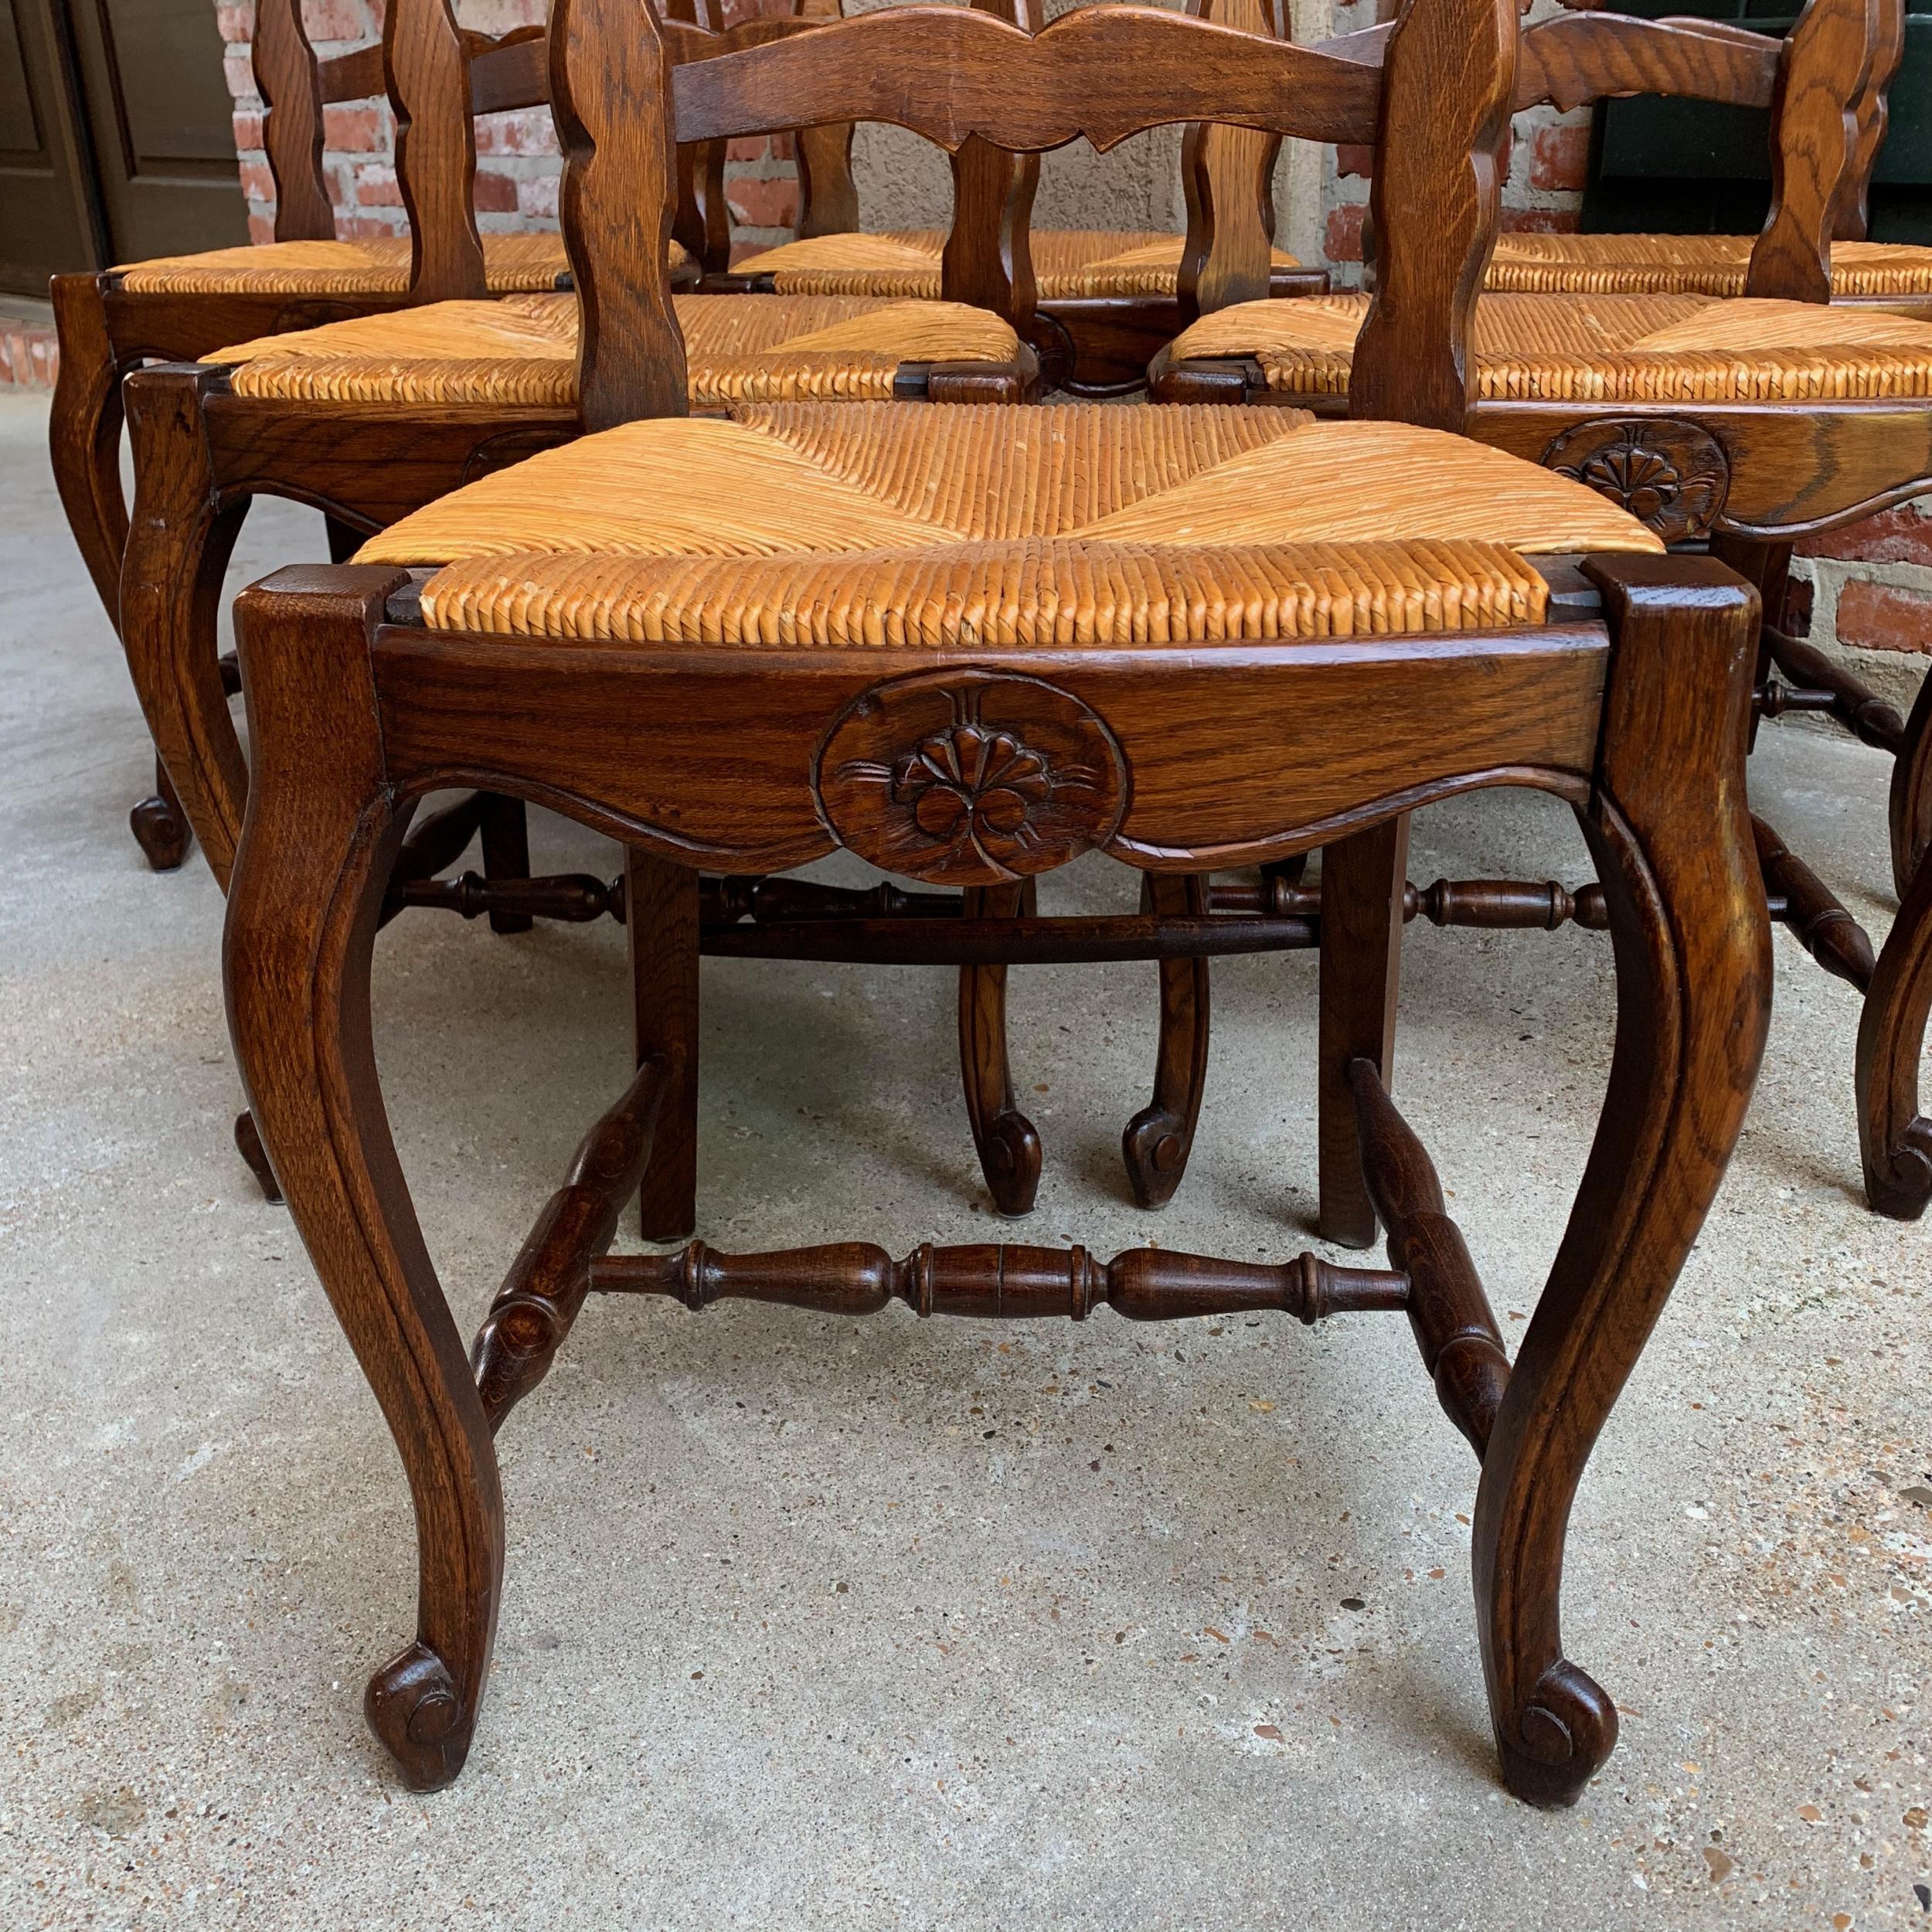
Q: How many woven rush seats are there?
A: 6